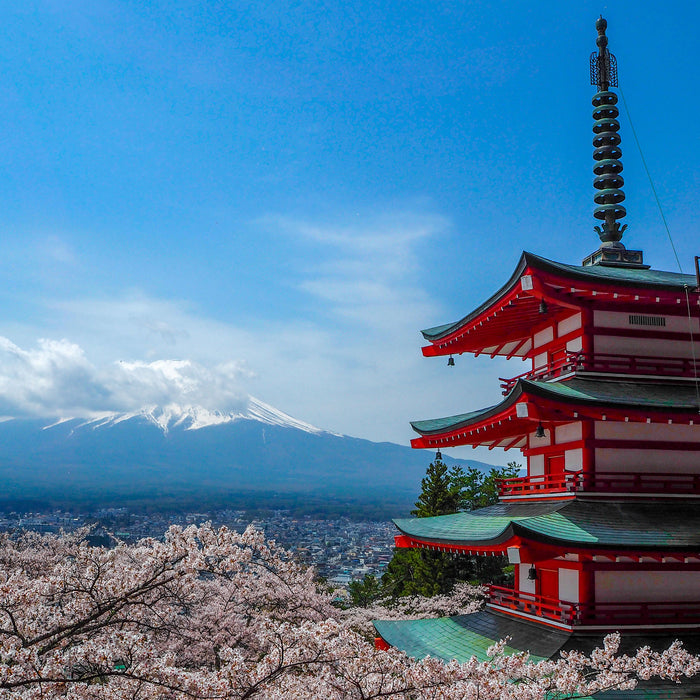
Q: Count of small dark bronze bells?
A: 5